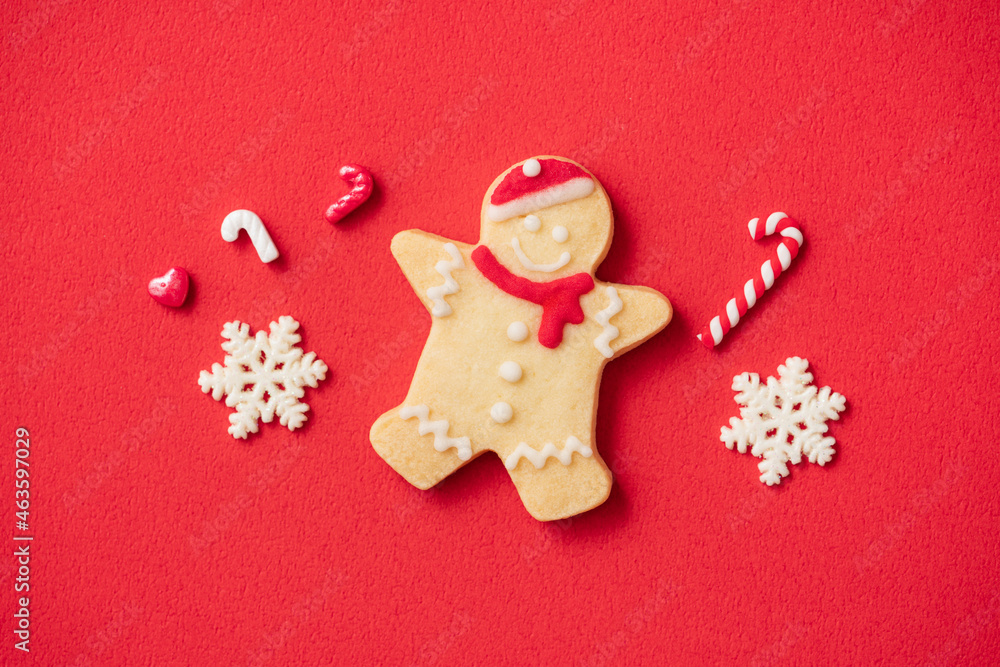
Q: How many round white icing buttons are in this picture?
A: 3